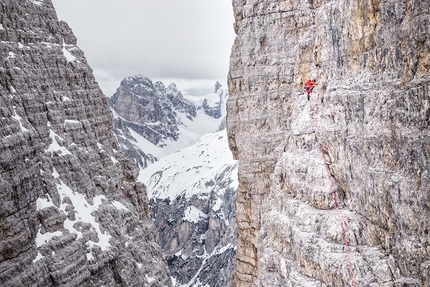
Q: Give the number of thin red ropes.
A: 1